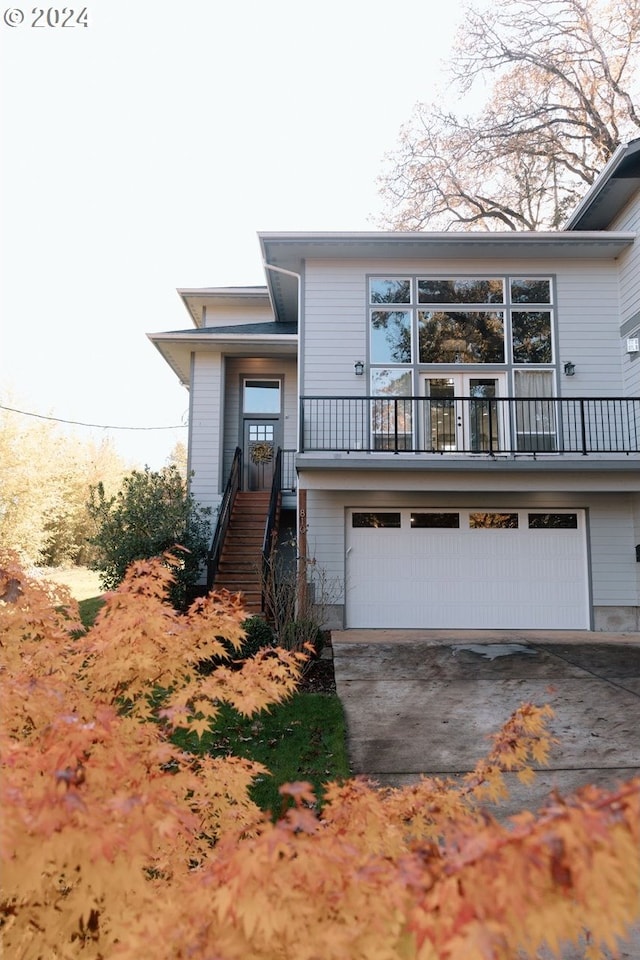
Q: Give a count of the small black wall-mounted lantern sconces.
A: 2